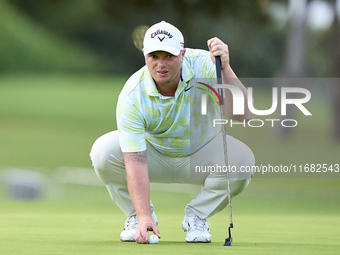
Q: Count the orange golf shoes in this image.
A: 0